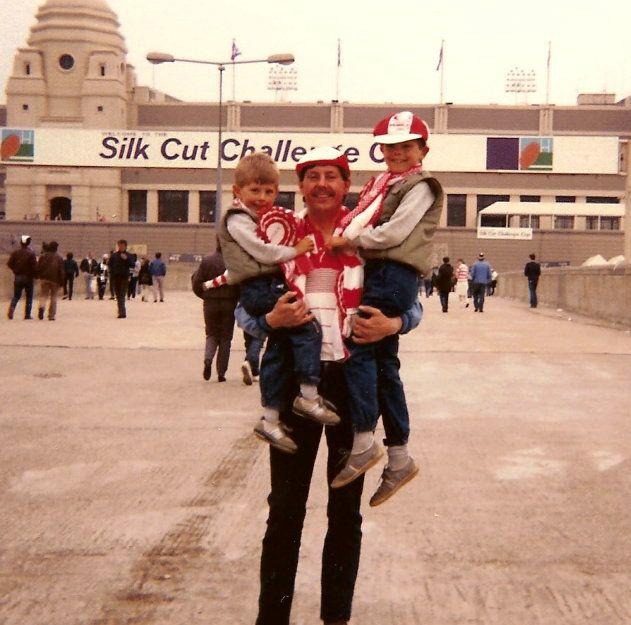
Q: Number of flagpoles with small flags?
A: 4